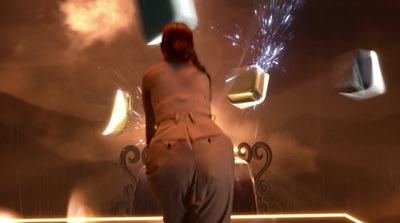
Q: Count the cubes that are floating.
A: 4